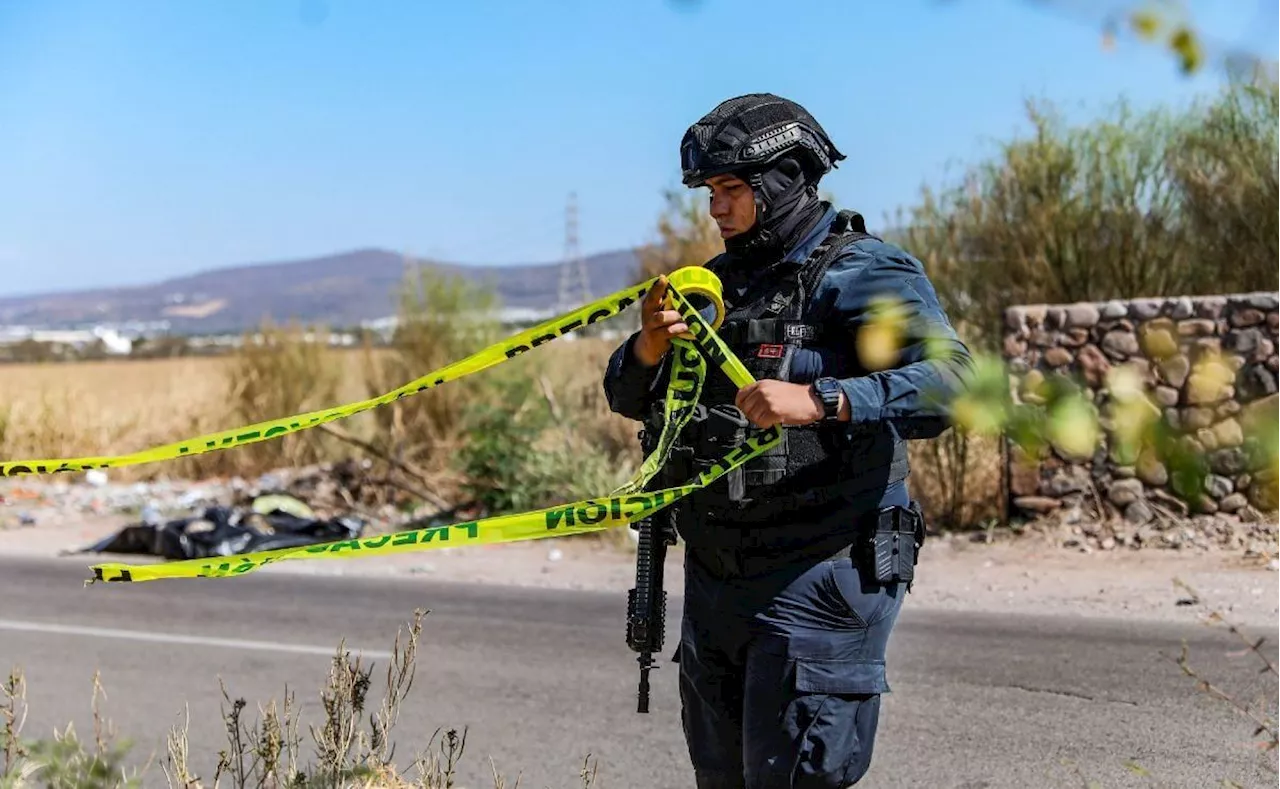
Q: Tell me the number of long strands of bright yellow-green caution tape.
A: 2